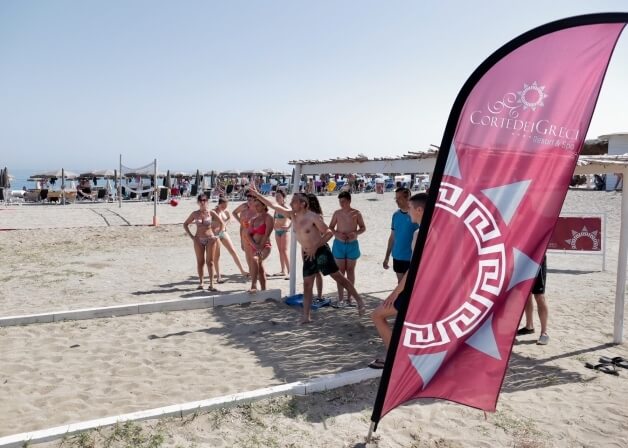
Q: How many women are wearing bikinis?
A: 5